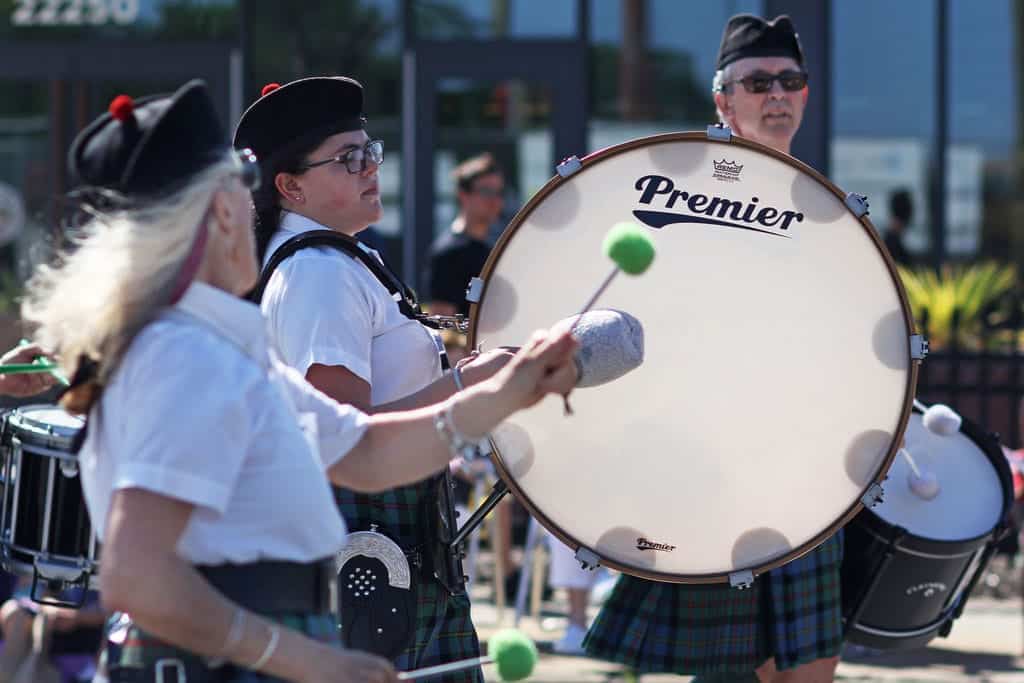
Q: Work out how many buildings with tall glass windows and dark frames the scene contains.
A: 1